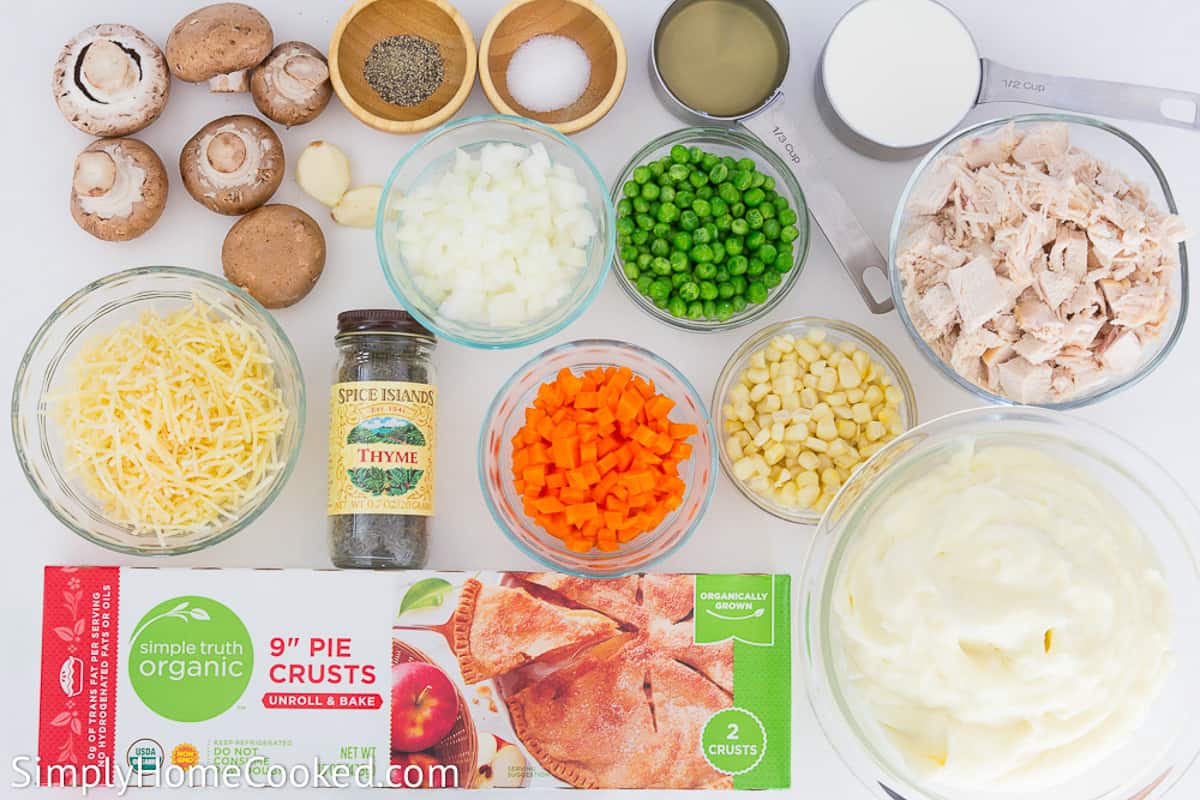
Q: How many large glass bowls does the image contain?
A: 3